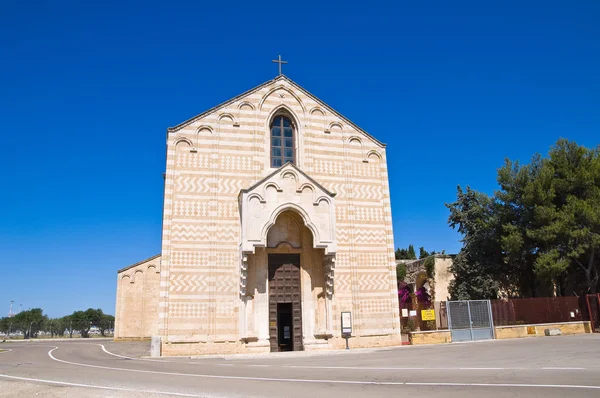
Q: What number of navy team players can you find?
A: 0